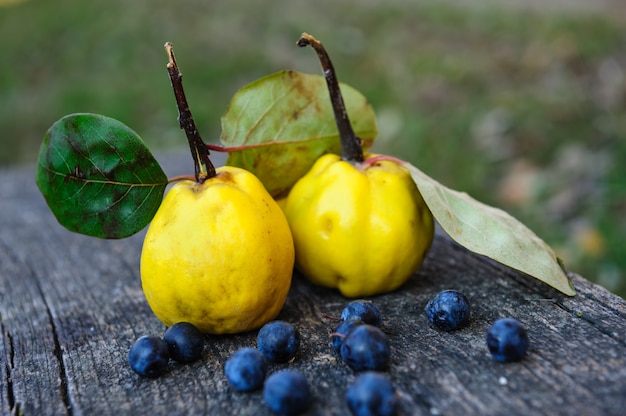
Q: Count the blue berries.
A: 11